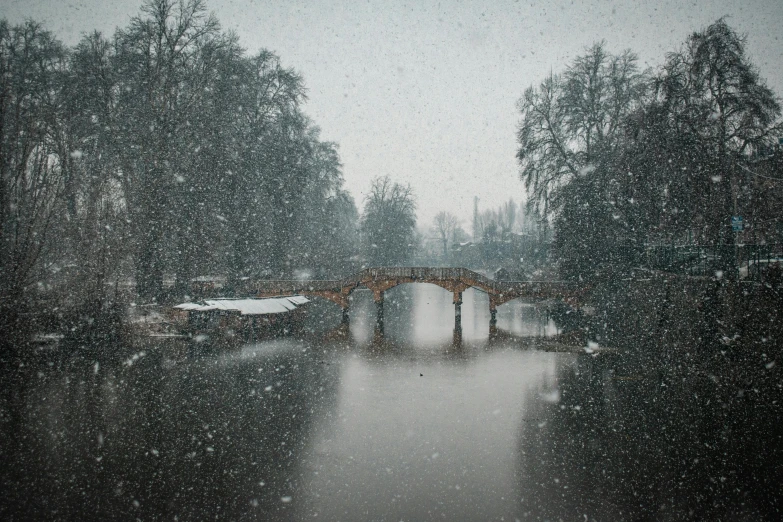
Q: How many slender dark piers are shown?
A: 4